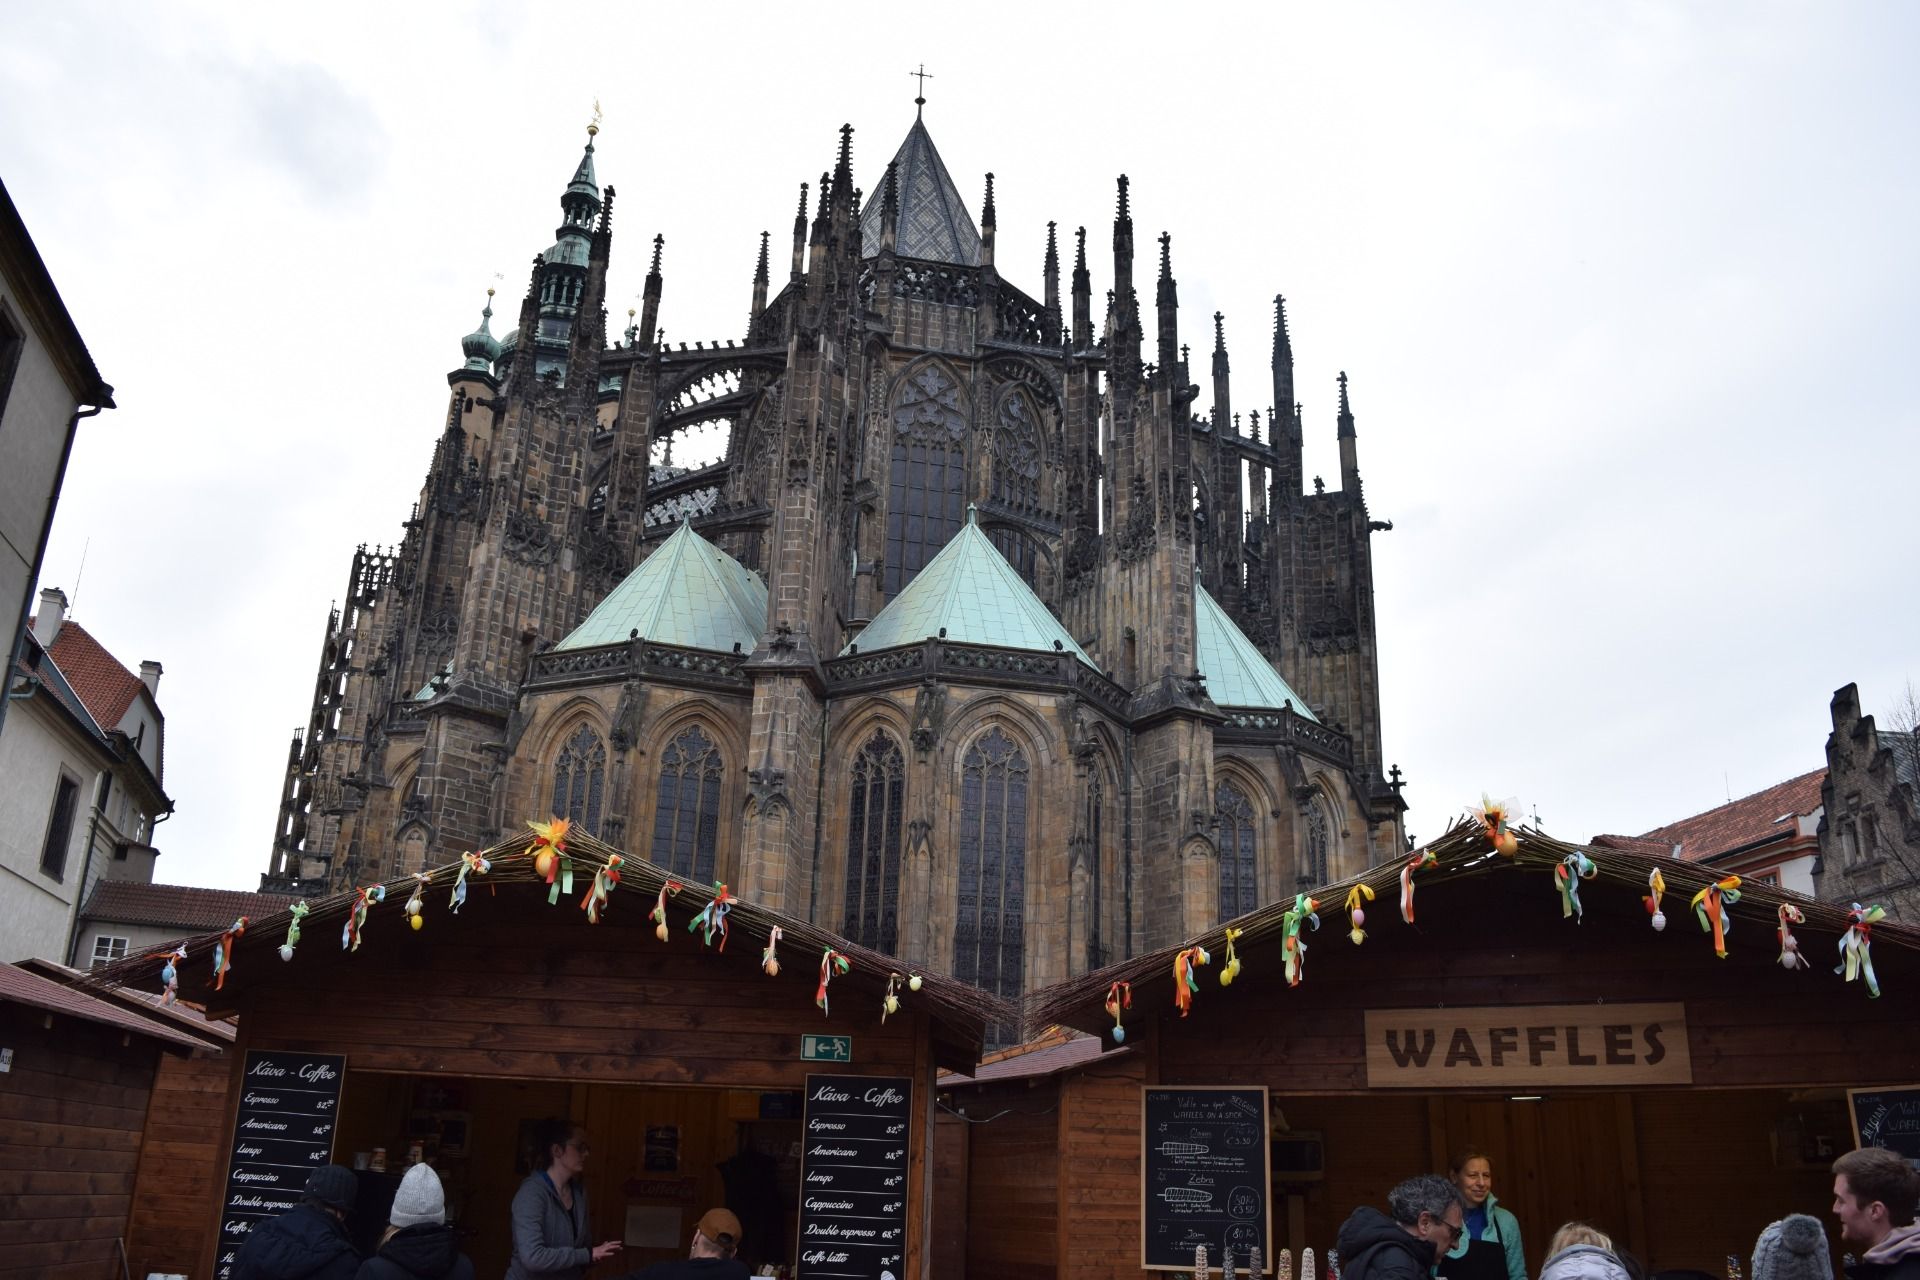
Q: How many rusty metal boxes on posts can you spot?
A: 0